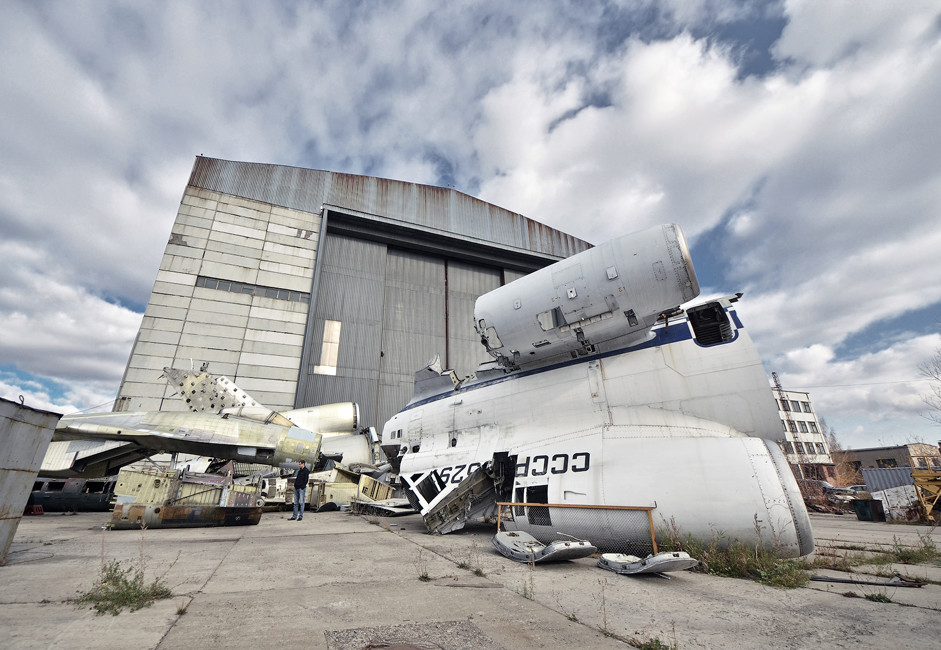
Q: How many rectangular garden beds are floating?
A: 0